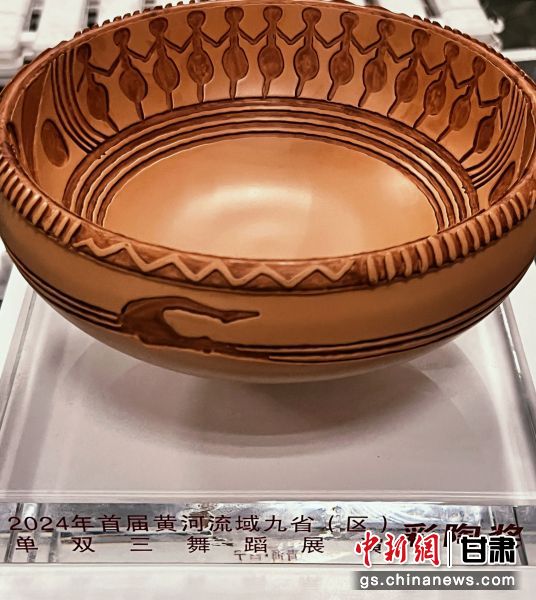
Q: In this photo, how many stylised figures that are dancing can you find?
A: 13